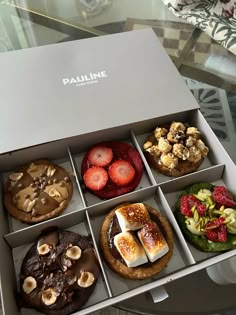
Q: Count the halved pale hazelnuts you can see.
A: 5